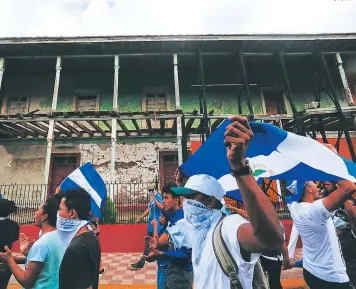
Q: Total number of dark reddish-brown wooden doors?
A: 2